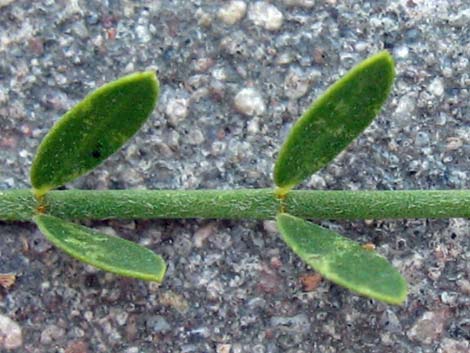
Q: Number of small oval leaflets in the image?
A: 4